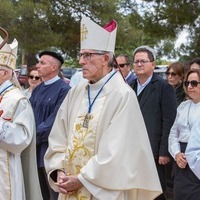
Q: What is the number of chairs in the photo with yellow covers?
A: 0